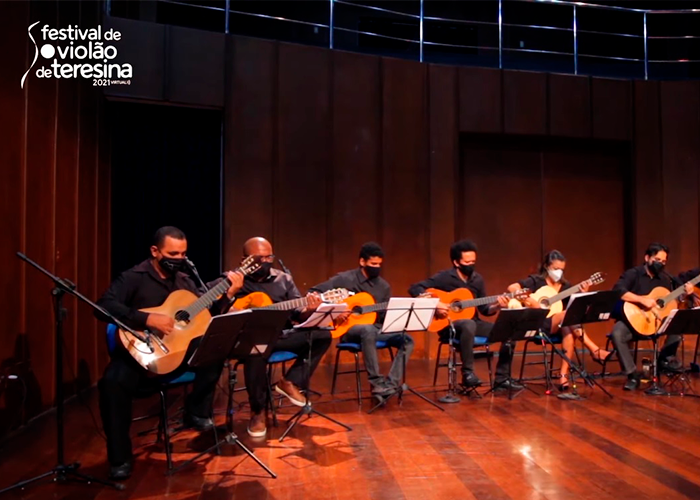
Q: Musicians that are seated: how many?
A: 6